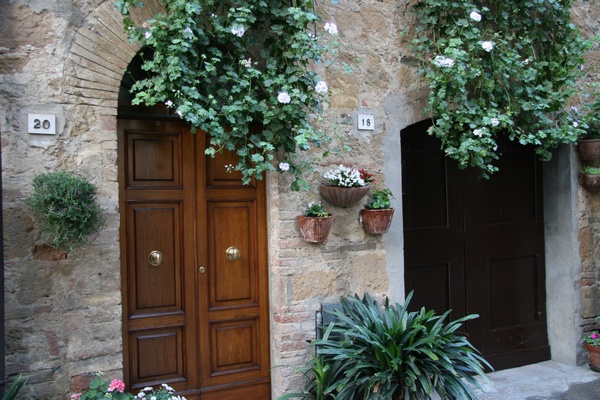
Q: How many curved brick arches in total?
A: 1